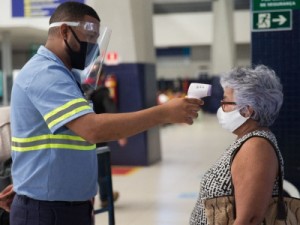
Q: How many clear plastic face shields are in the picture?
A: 1